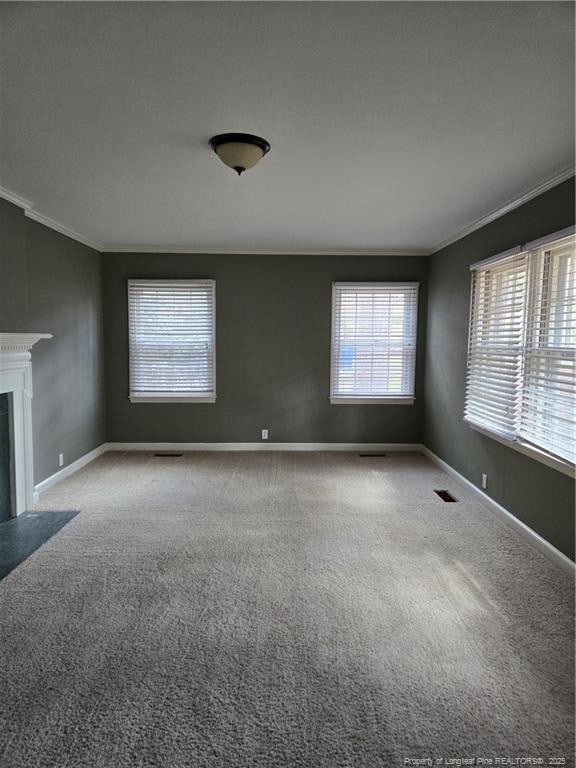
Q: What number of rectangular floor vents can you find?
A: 3